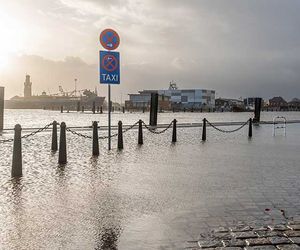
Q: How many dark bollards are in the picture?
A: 9